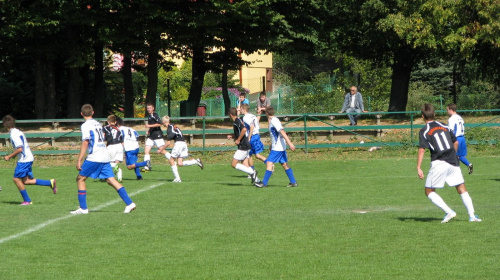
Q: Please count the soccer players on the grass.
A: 11